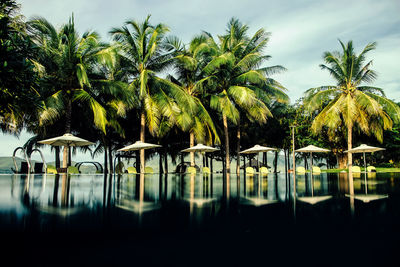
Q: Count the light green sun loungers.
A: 12